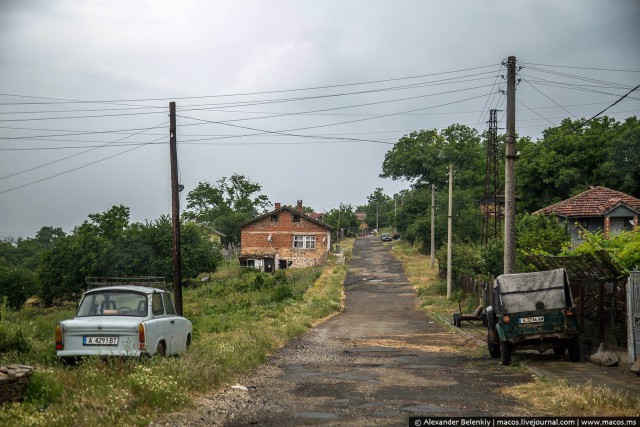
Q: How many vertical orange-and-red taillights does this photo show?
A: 2